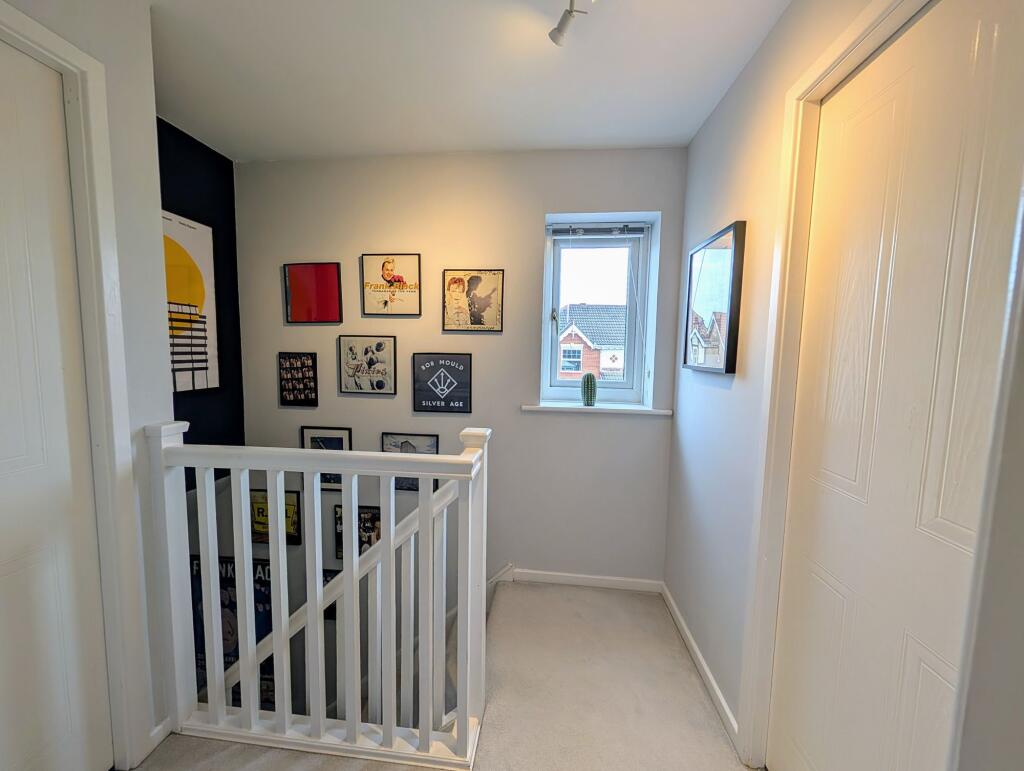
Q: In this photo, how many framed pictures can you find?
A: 14